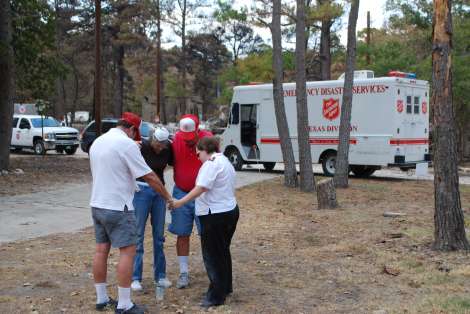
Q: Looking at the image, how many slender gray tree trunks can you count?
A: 3